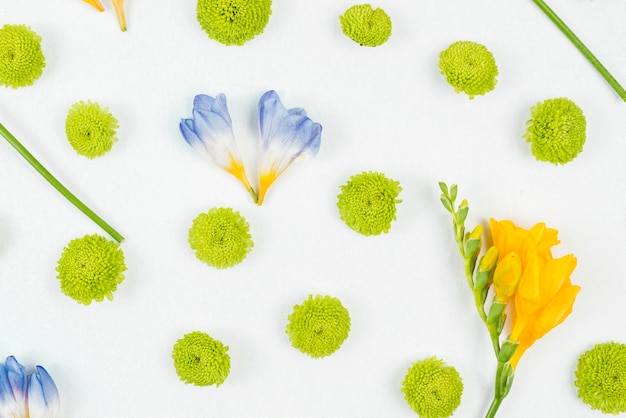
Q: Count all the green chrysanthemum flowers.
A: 13